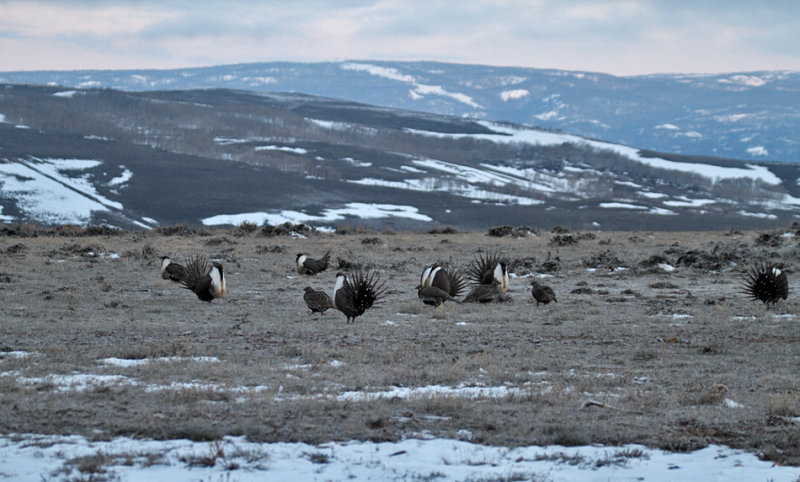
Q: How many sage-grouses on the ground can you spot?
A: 11